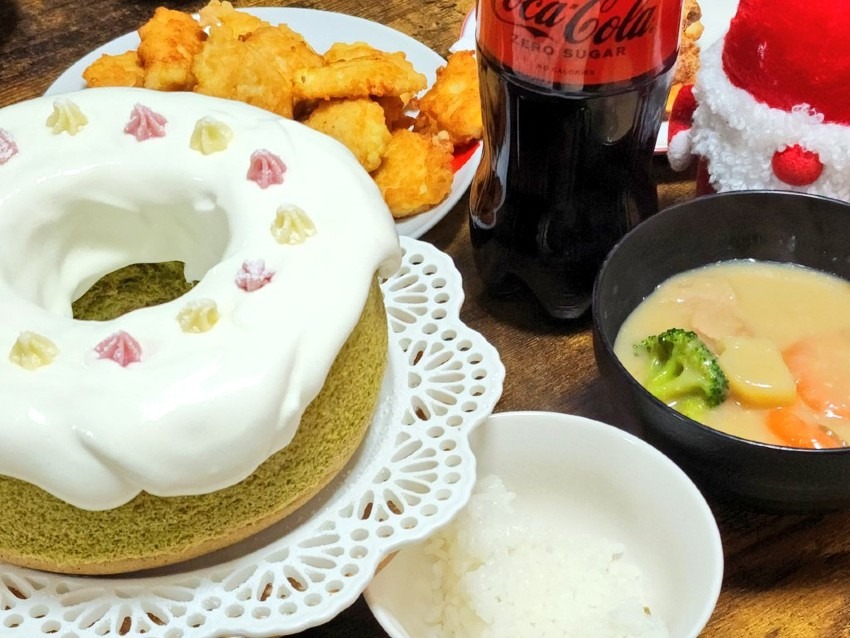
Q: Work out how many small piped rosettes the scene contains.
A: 10